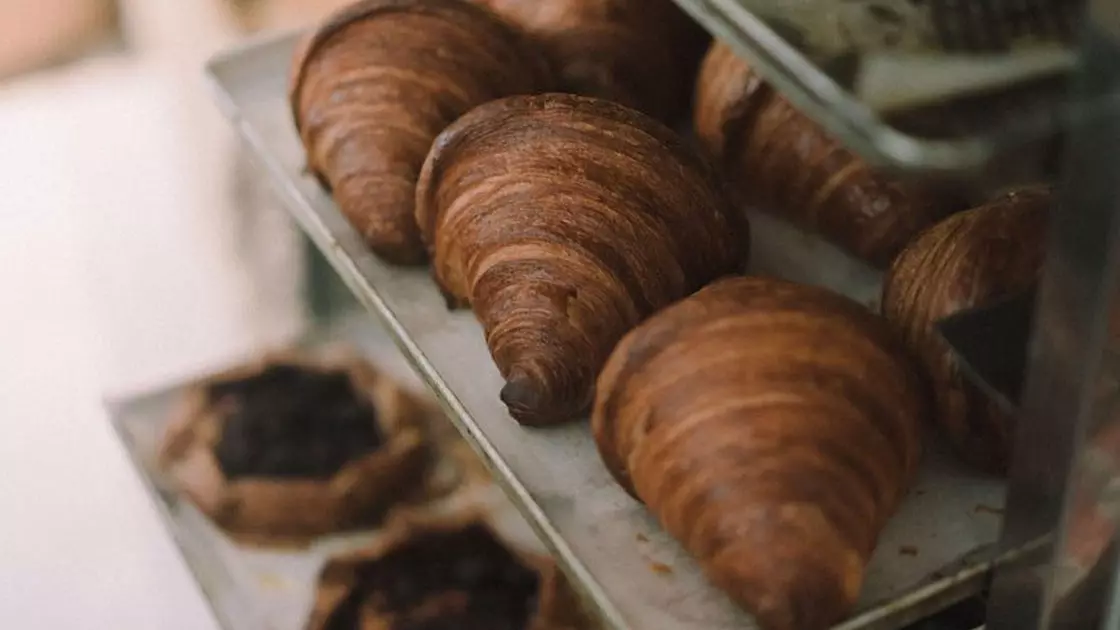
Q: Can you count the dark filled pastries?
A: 2